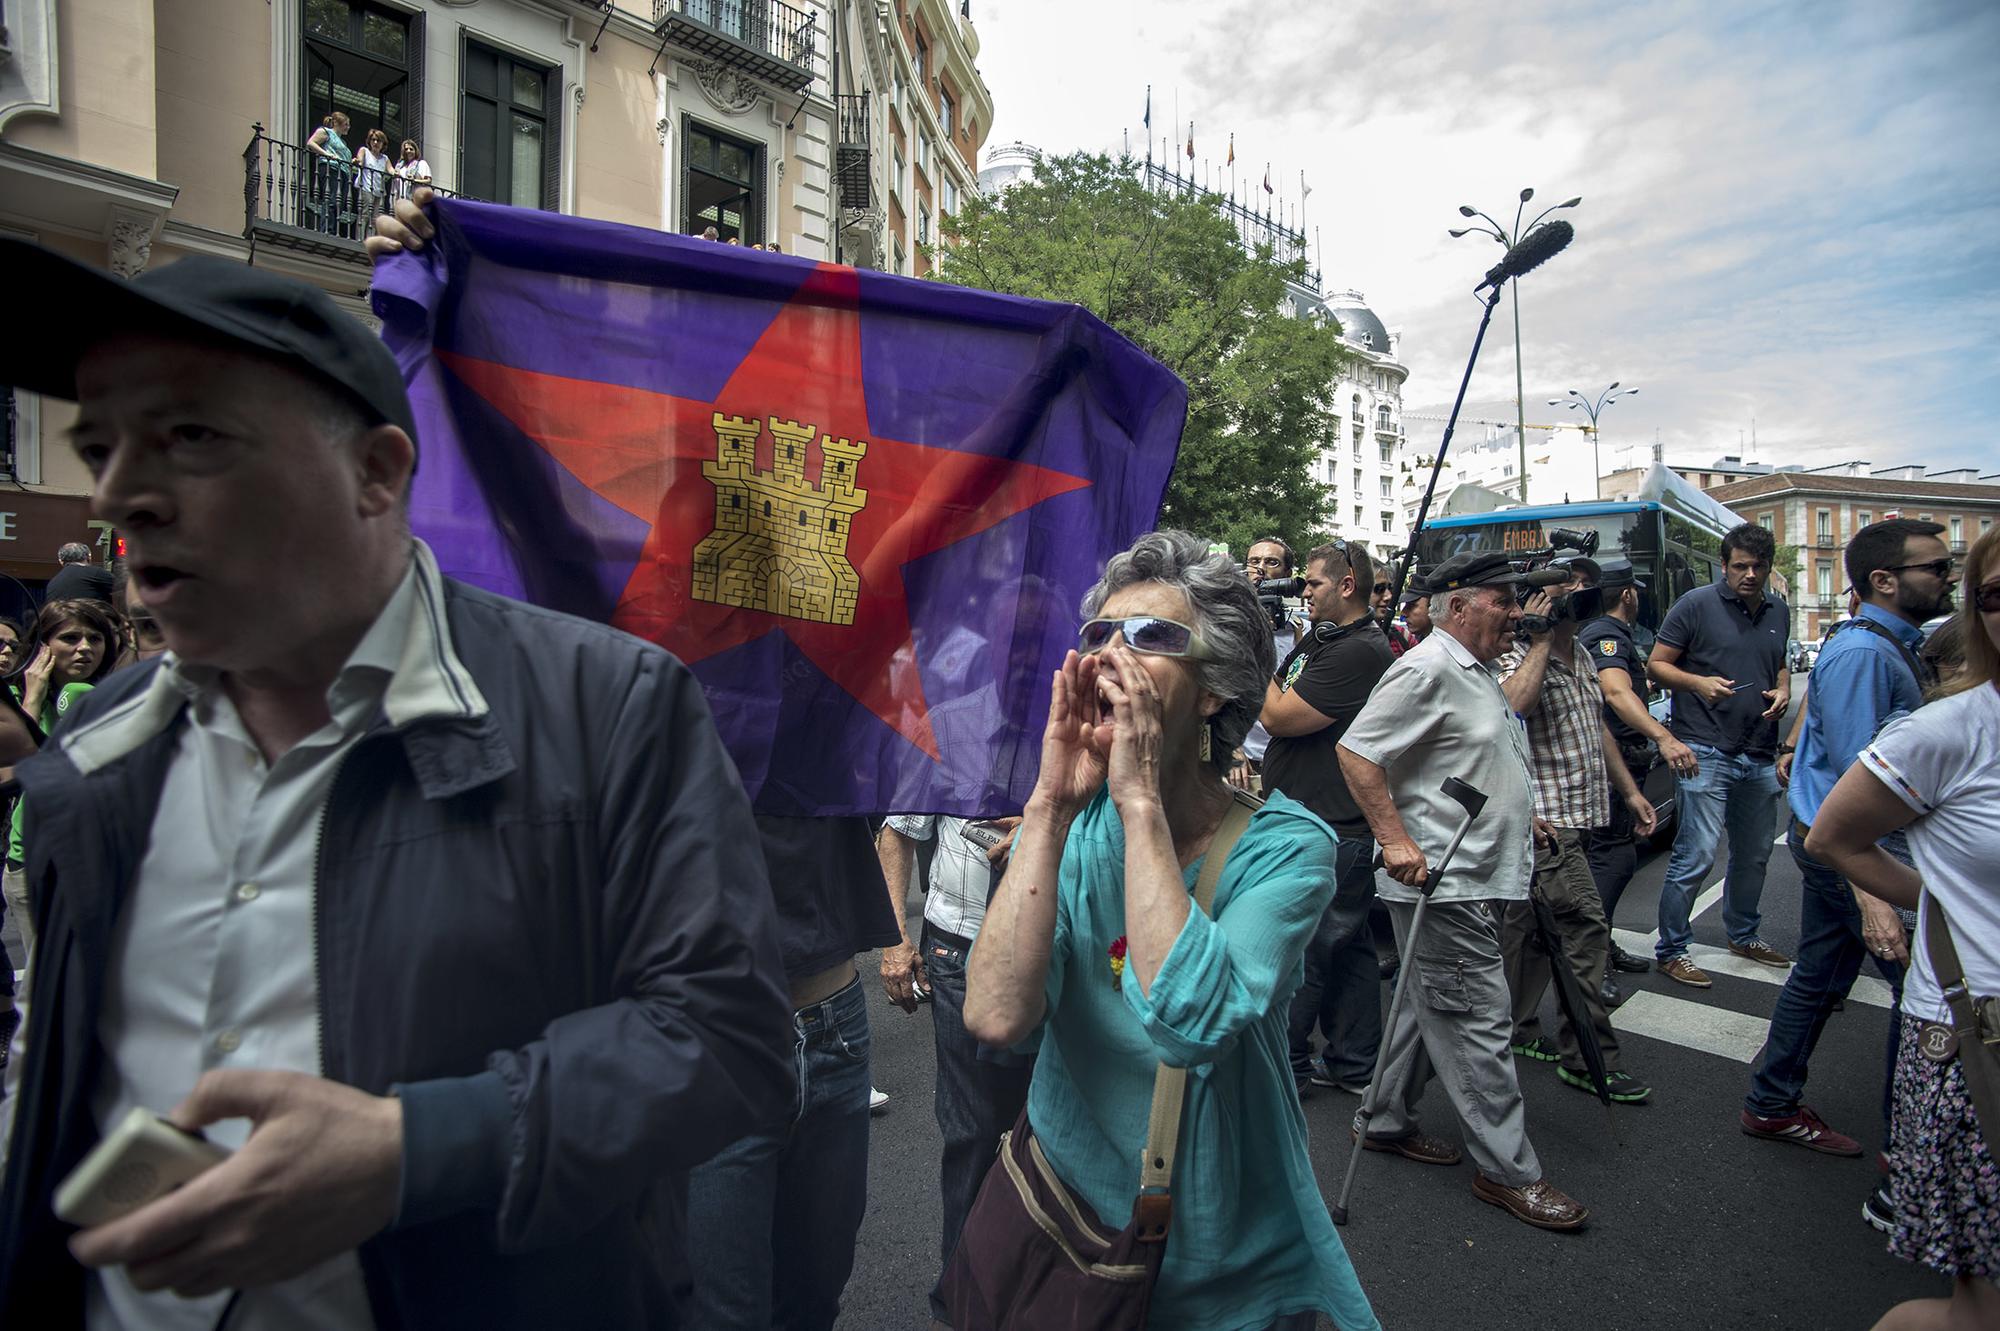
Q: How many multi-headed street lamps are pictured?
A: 2